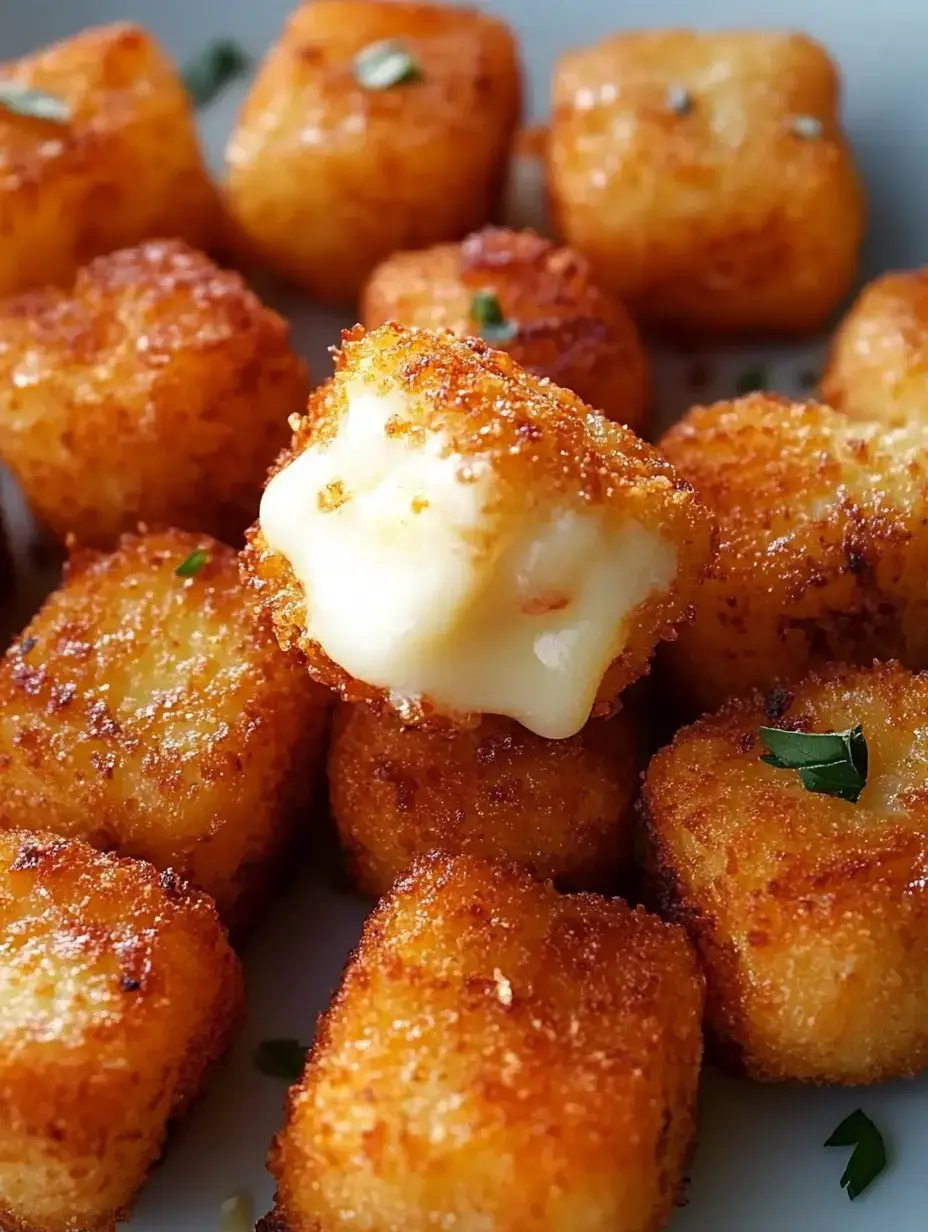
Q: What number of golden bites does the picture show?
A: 13